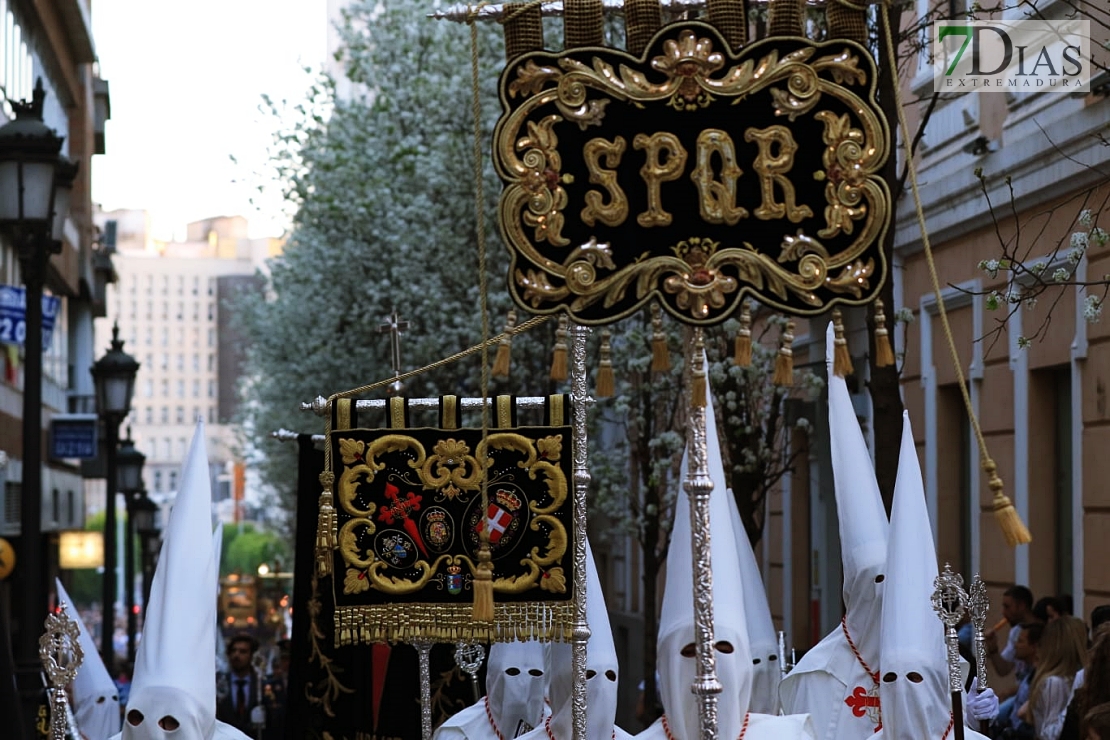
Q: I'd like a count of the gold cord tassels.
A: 12